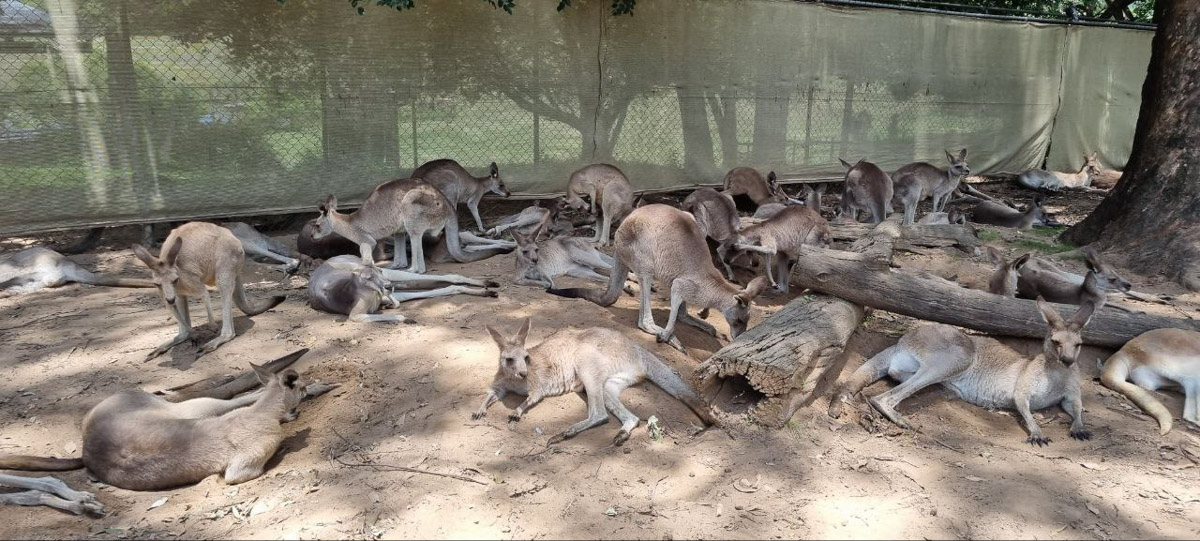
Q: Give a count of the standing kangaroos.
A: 10